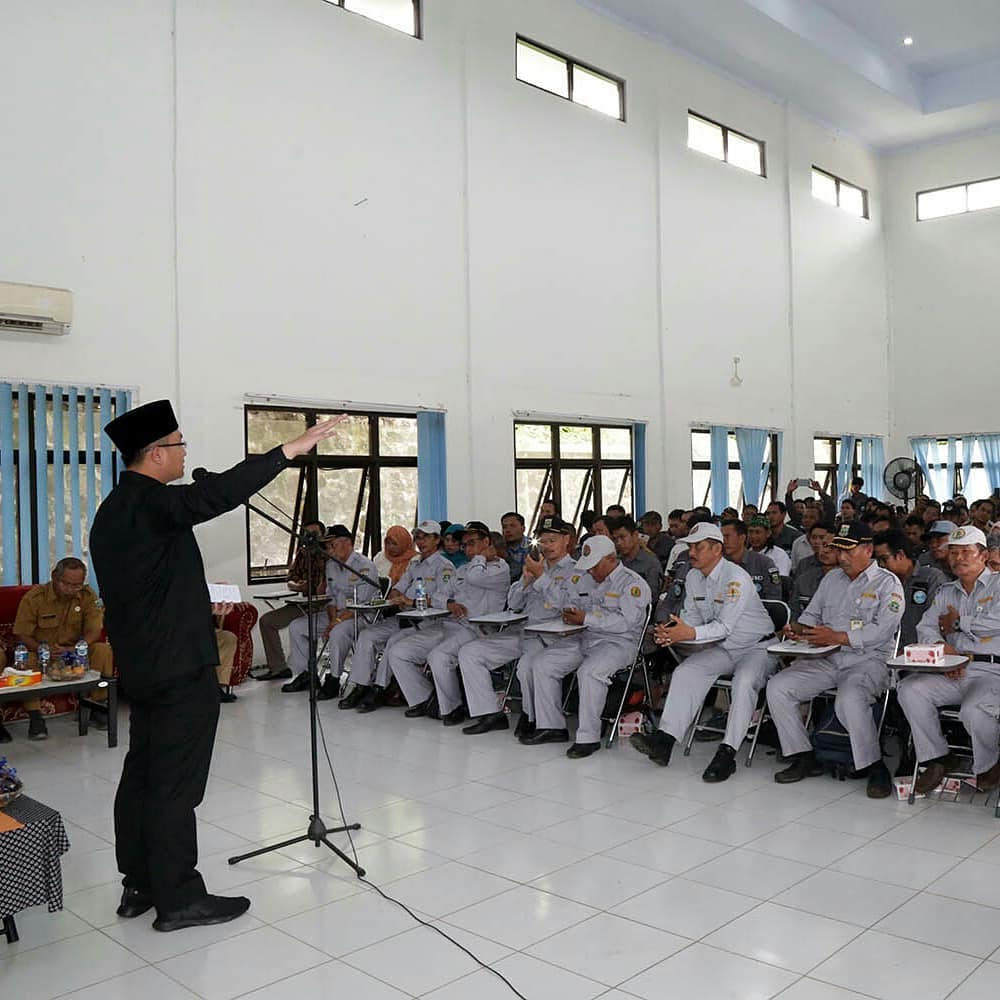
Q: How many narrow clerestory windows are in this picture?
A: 5